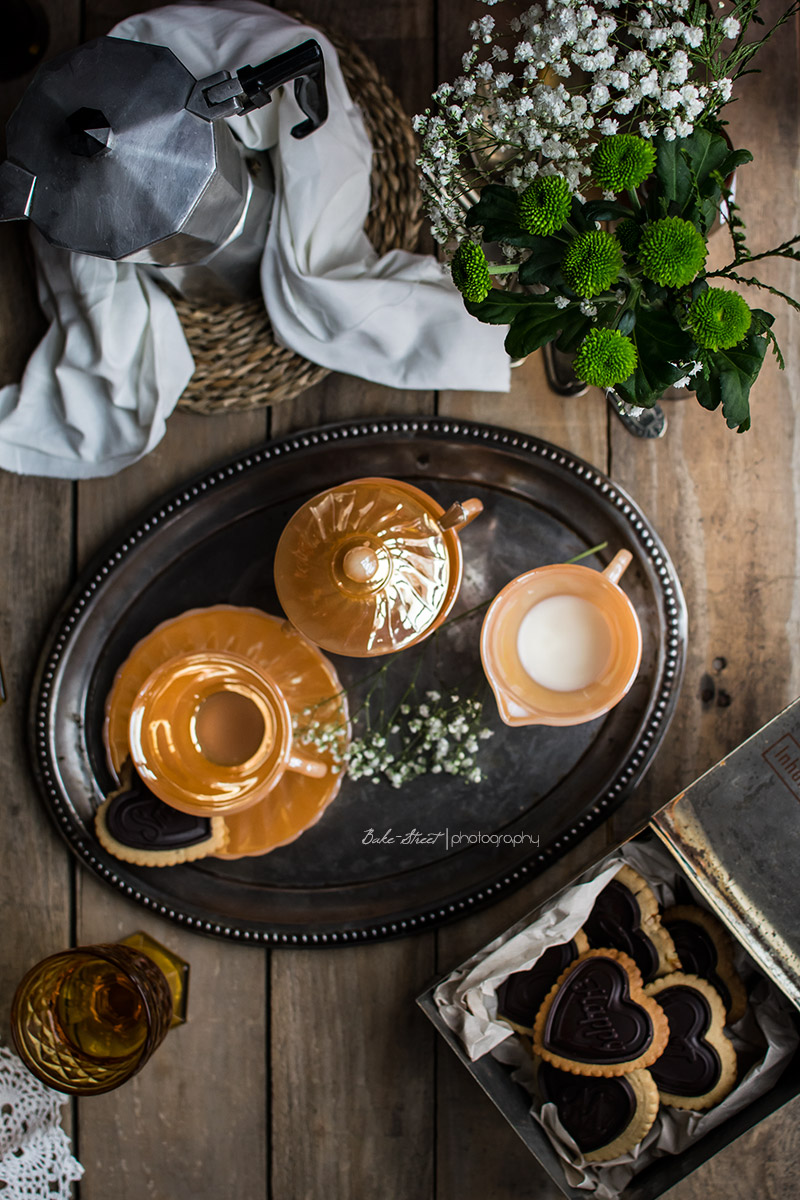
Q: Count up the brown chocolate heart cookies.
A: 7